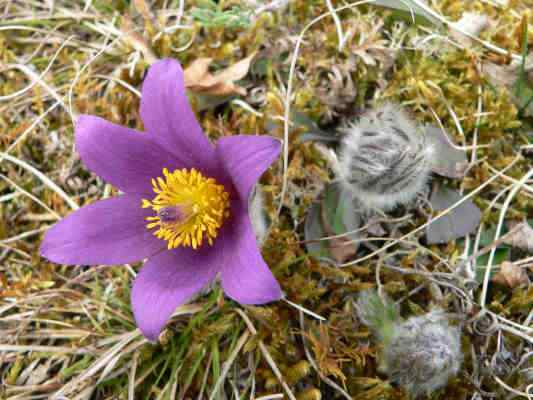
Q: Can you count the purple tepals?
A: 6